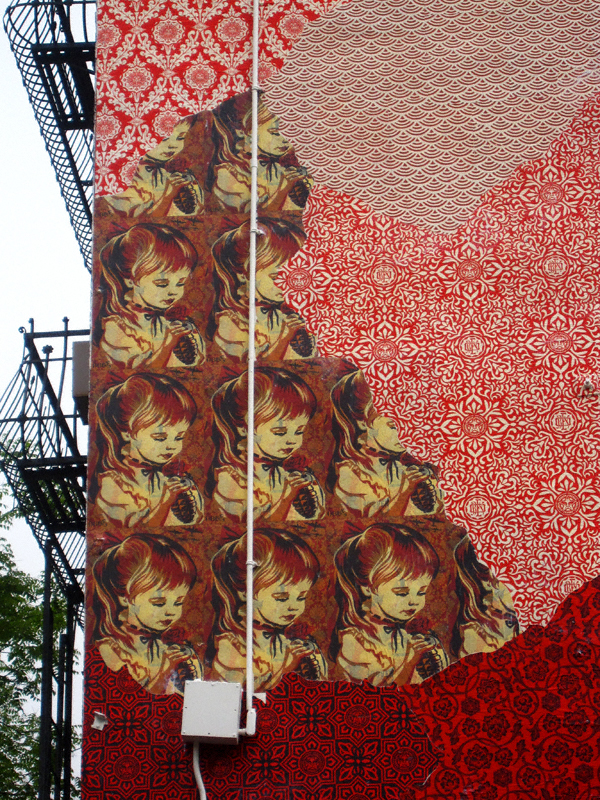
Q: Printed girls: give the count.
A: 11